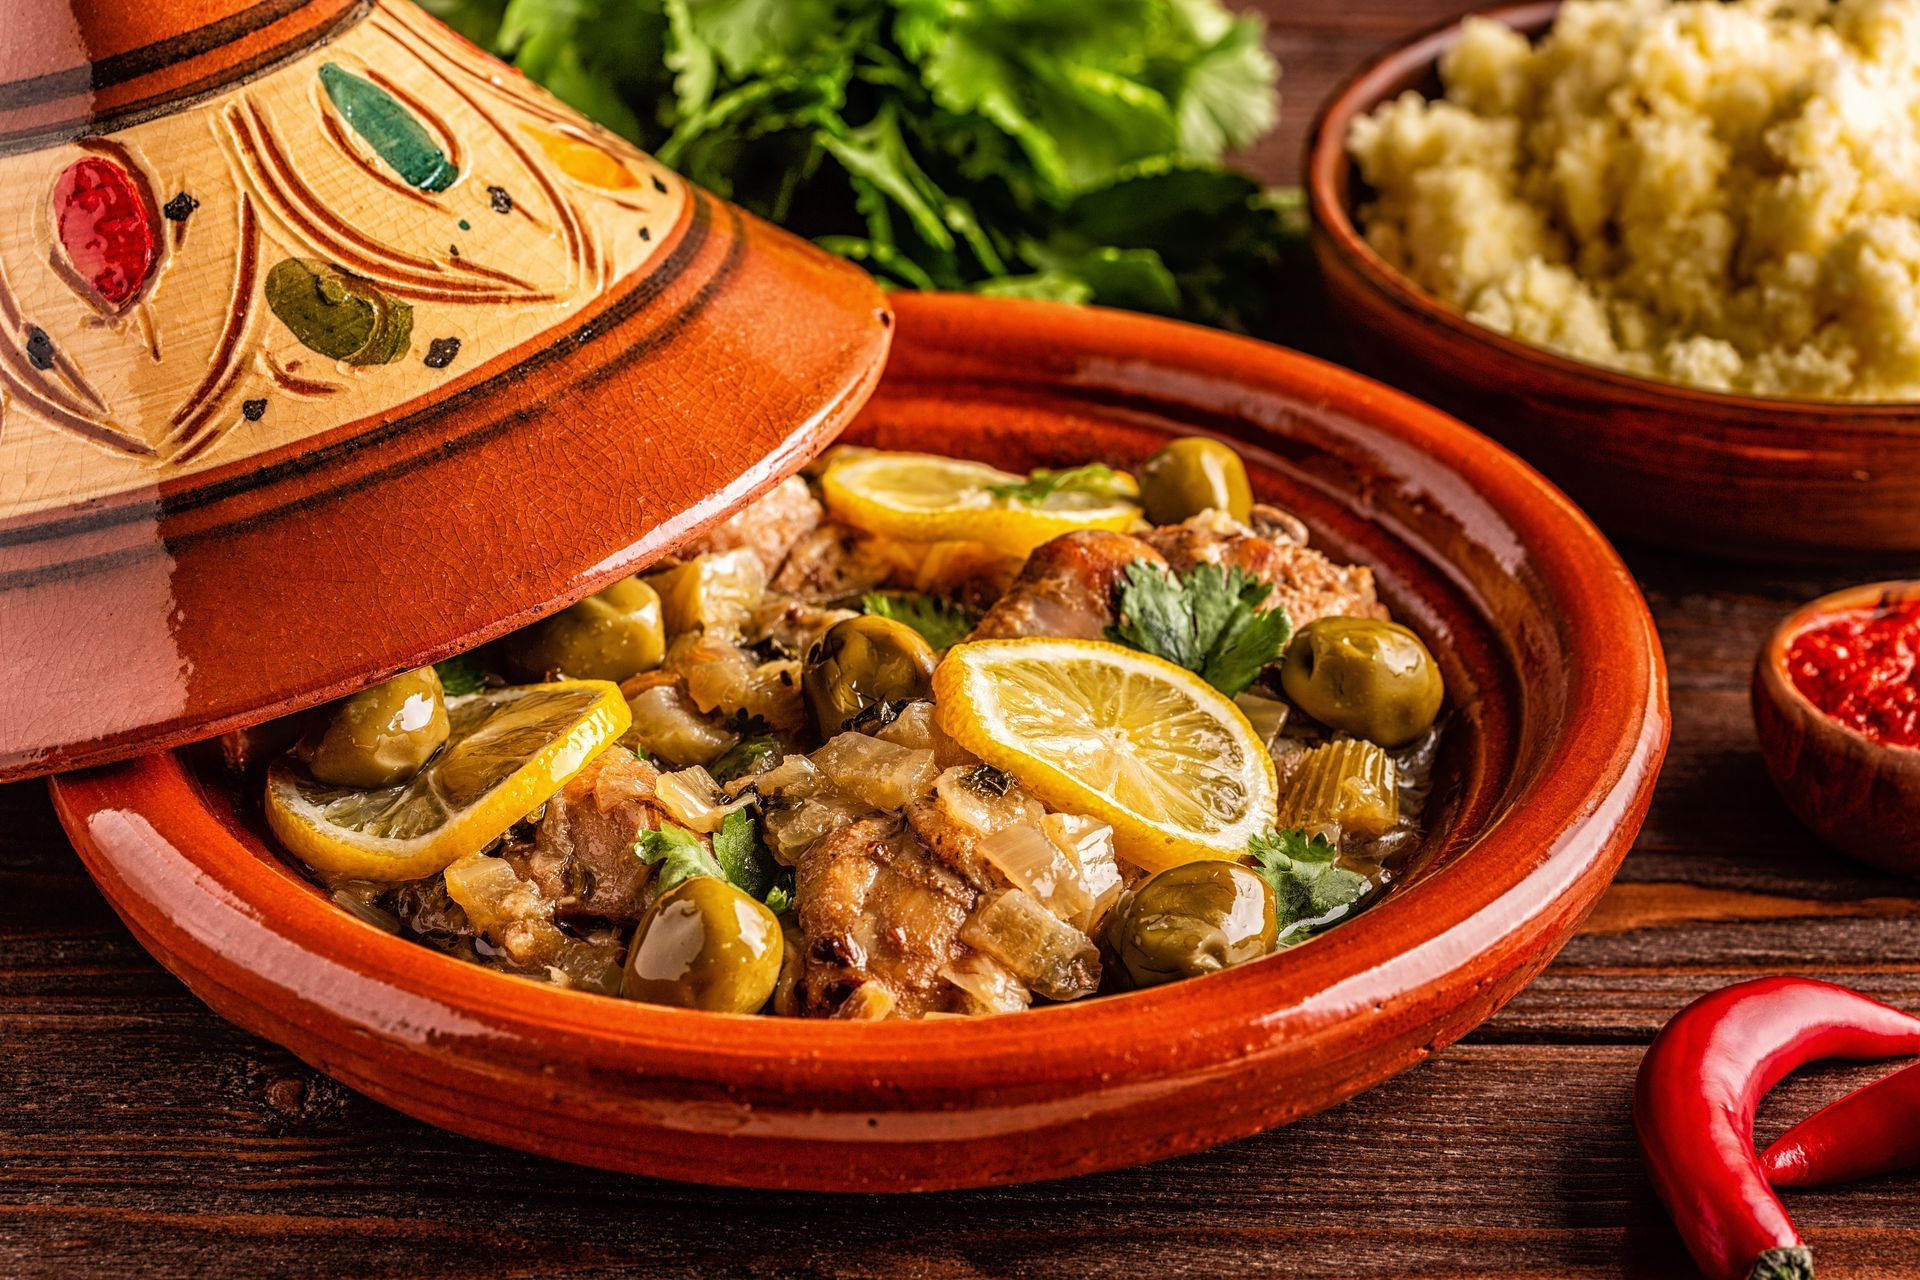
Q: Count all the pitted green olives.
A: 7